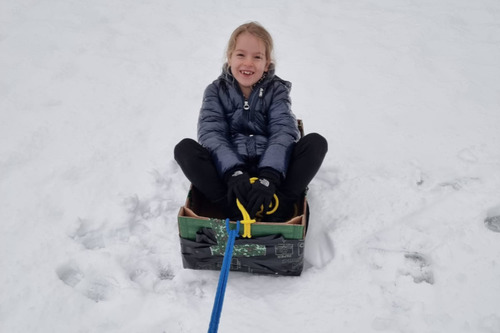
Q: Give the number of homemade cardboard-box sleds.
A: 1